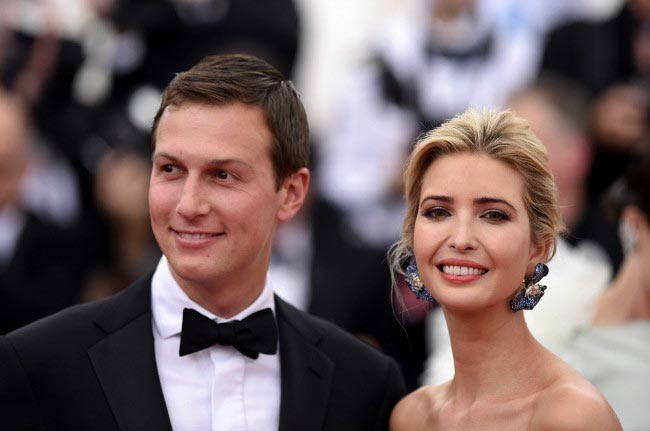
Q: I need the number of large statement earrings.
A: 2